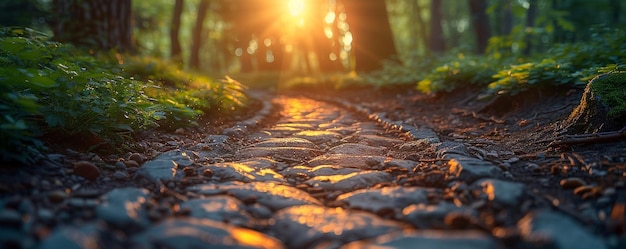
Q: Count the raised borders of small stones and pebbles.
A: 2